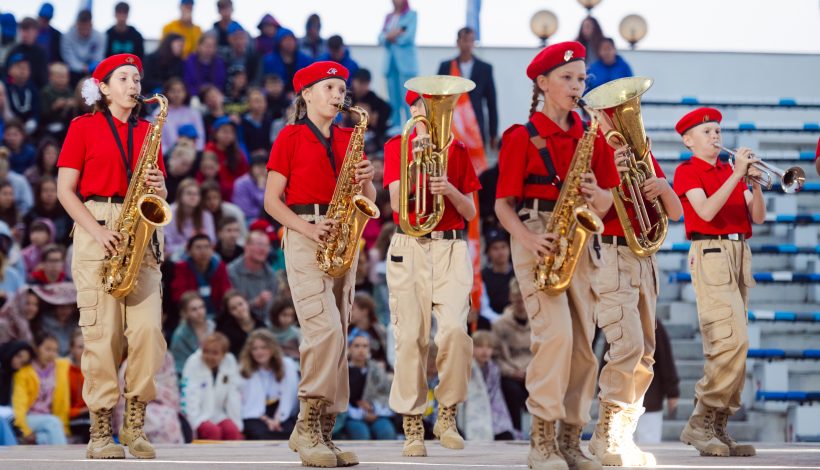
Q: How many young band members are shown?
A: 6